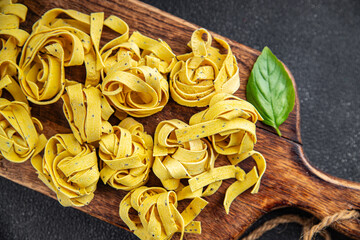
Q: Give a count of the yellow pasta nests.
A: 11